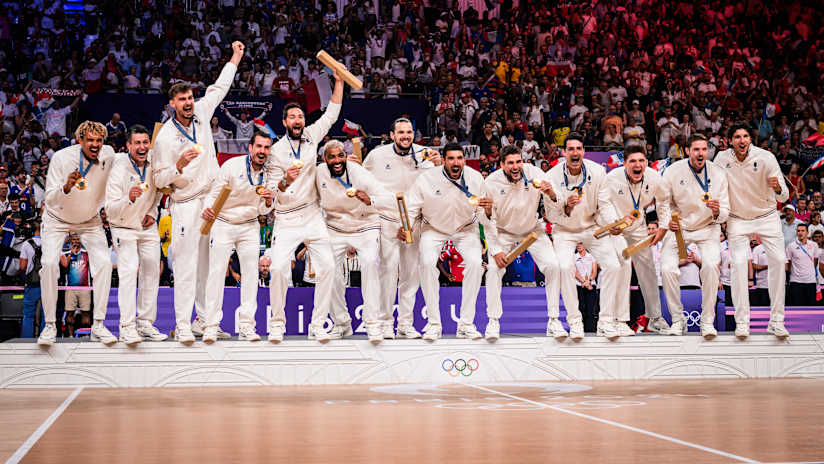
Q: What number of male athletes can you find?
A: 13